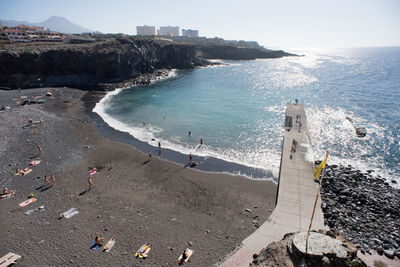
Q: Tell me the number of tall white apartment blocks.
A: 3